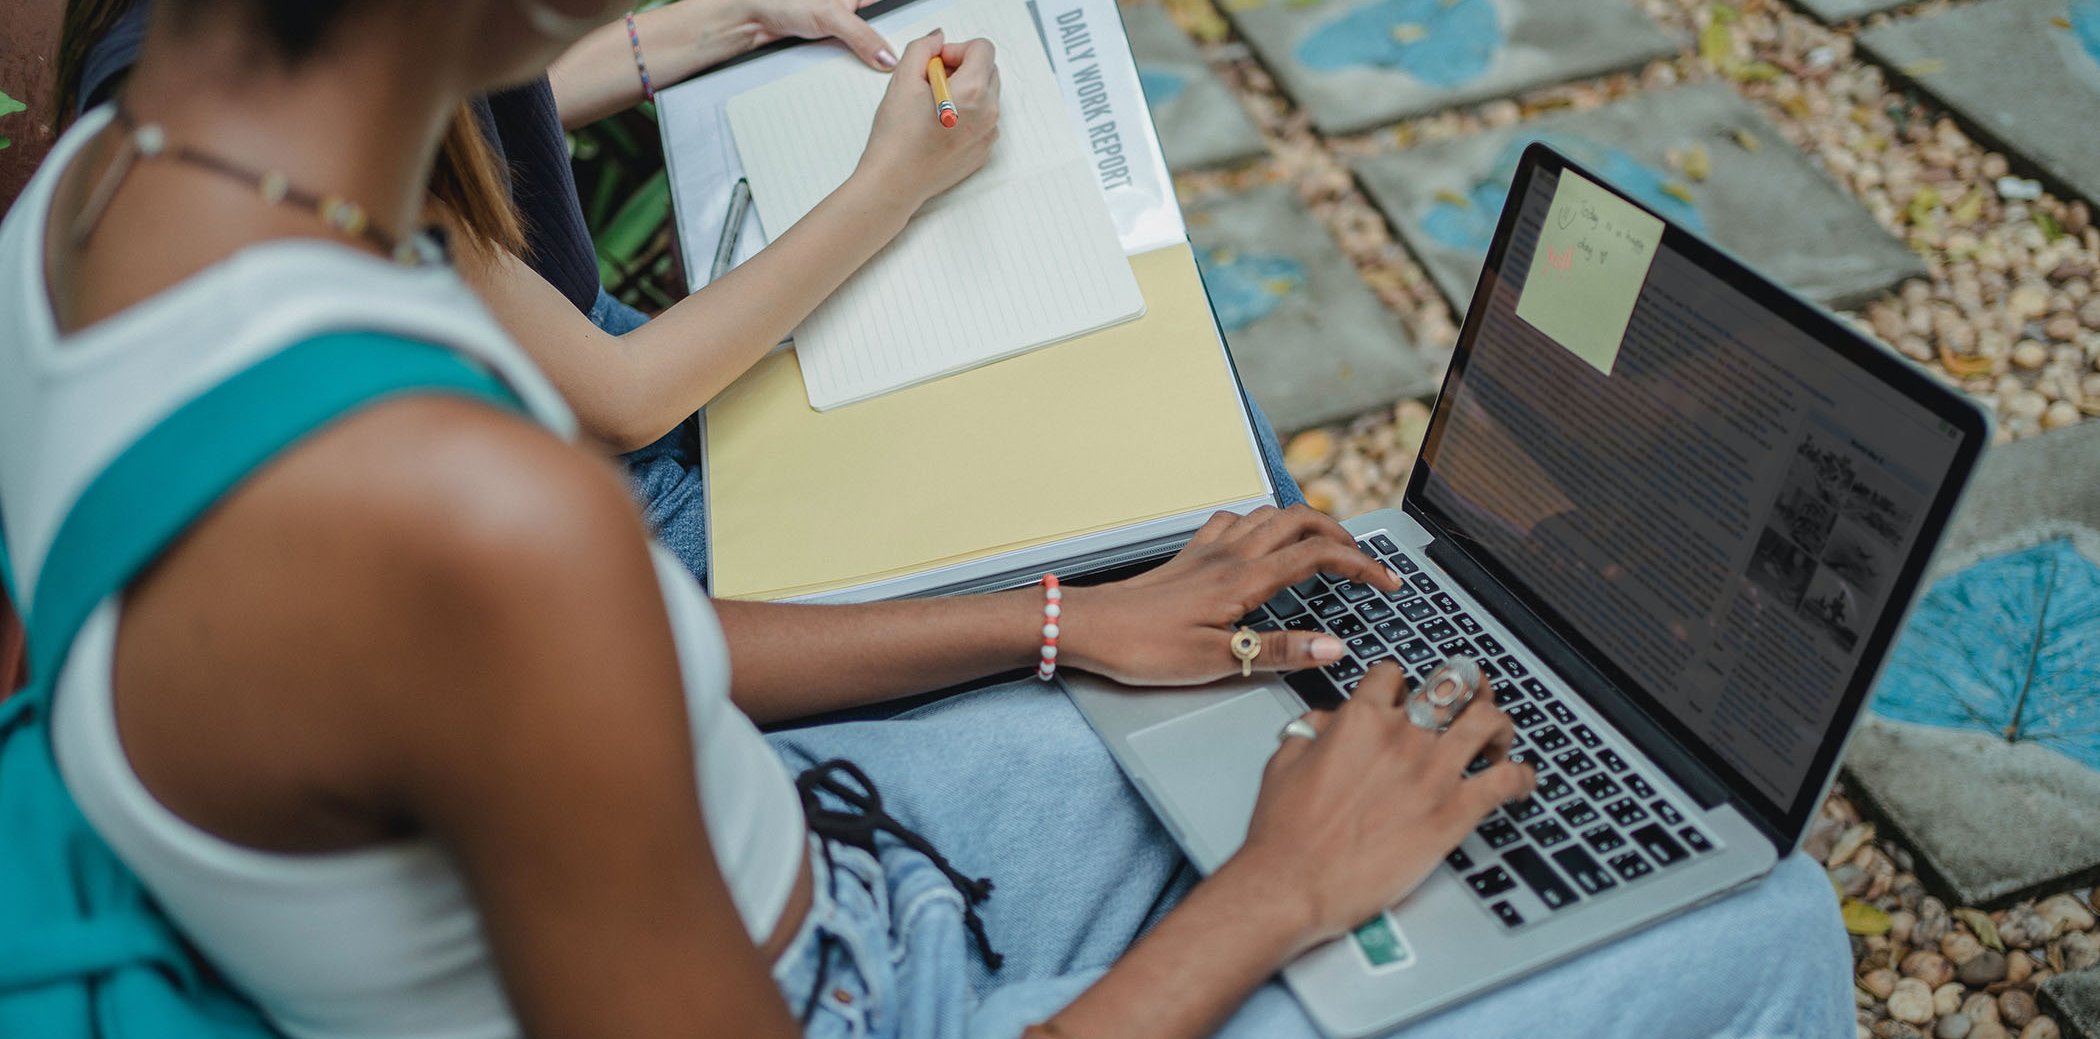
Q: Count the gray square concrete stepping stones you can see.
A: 8